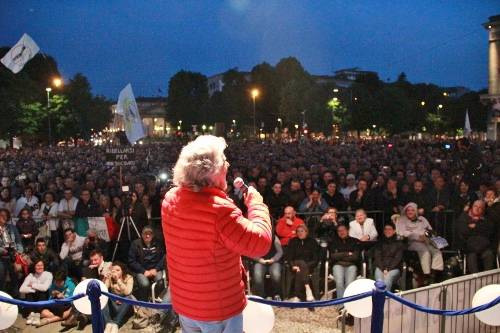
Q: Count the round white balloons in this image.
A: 5